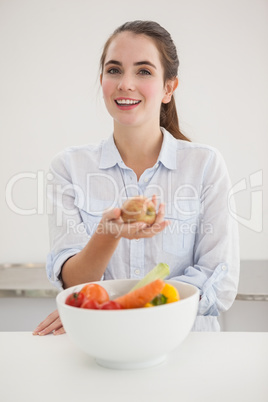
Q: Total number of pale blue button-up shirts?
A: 1